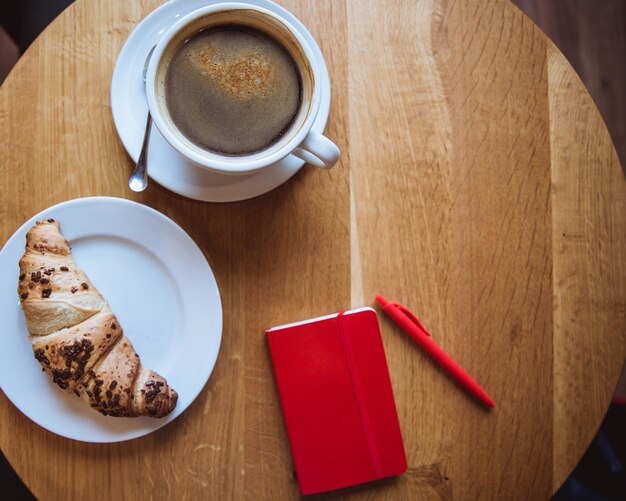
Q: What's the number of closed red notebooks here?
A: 1